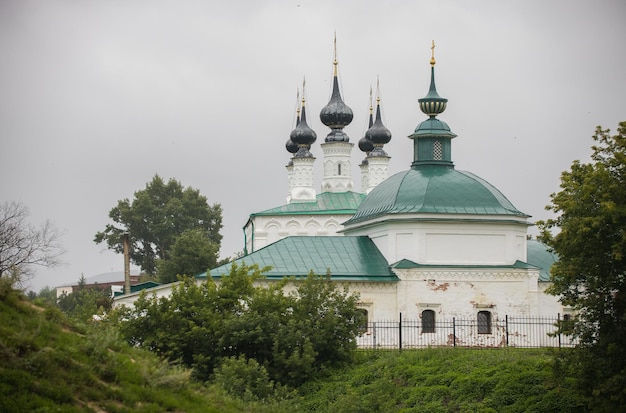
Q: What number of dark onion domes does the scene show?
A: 5